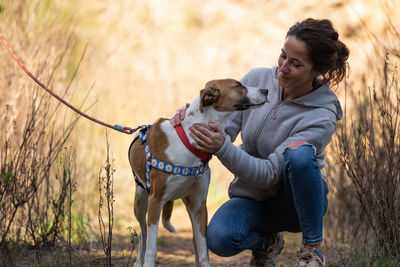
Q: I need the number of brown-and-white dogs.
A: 1